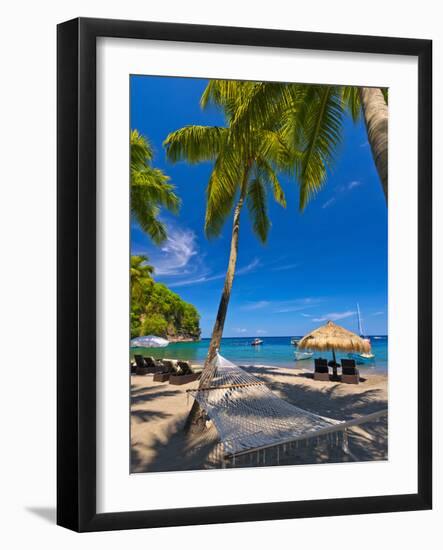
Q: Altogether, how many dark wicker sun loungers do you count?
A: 6